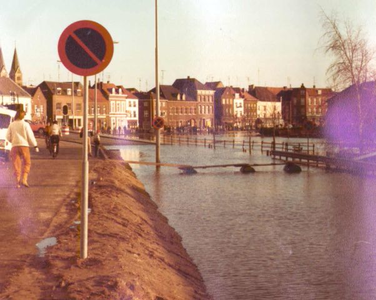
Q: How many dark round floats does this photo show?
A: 3